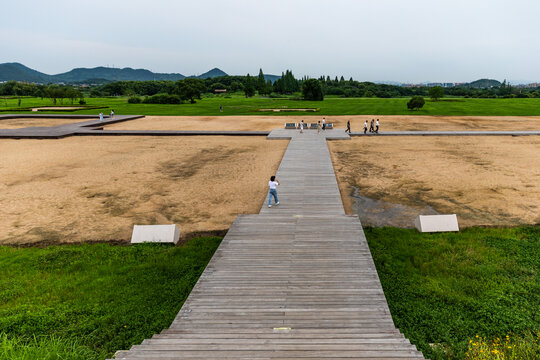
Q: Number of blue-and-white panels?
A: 4